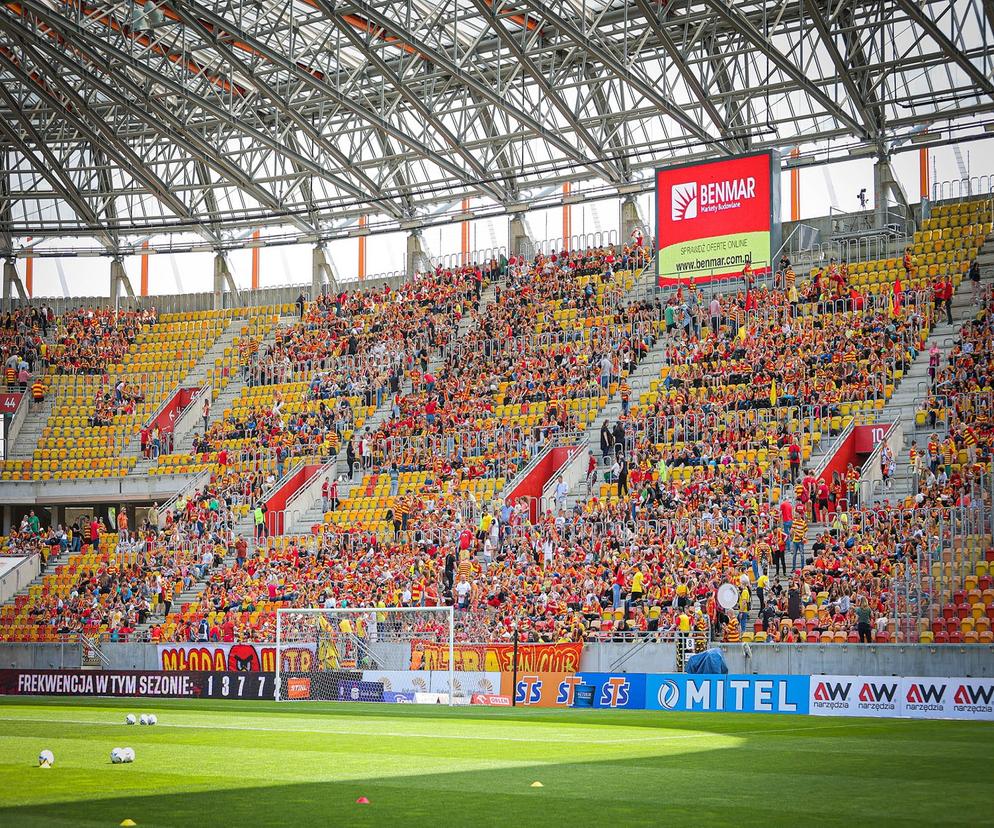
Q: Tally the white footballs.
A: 6